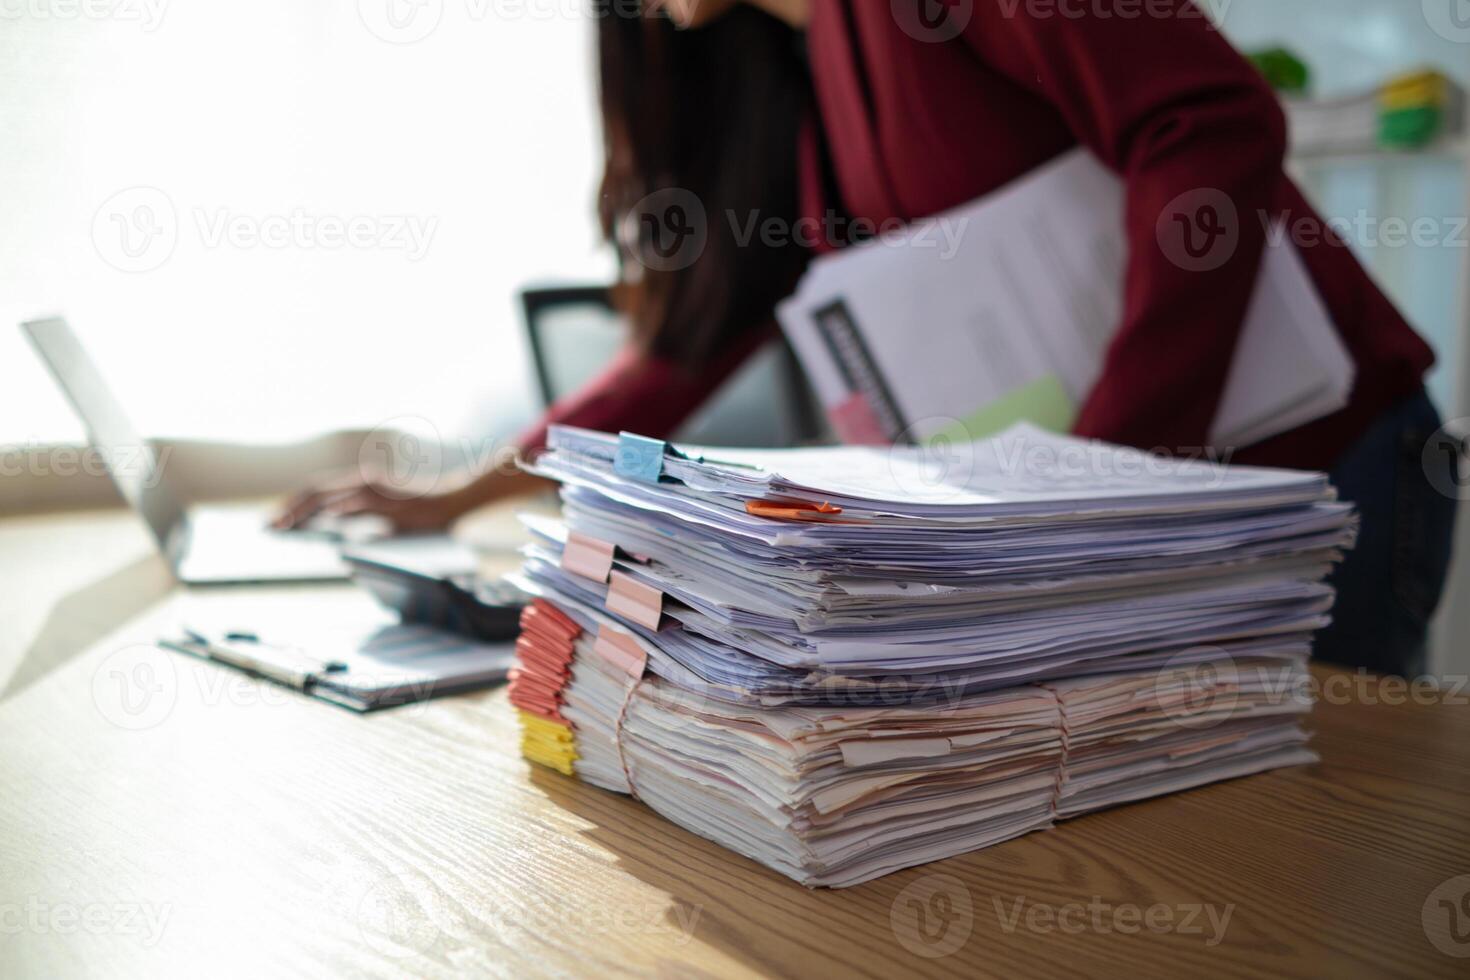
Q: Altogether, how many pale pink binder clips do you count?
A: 3